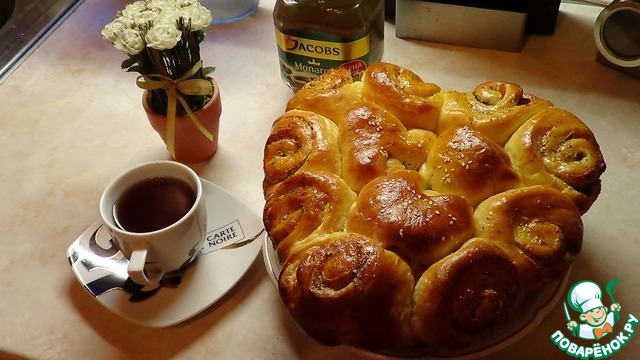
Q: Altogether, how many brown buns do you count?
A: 12